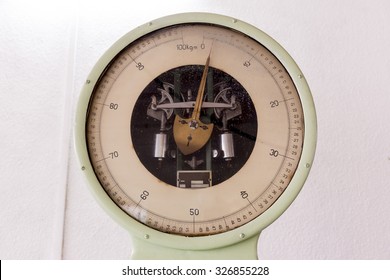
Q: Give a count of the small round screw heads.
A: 8